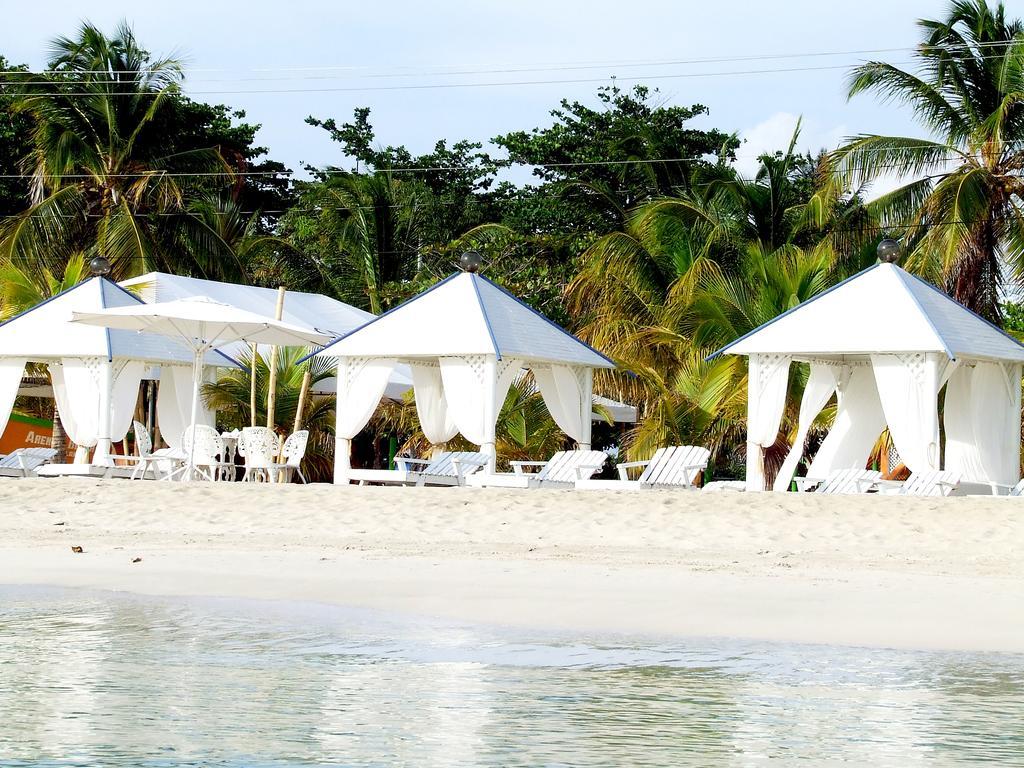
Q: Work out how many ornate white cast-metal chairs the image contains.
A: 4